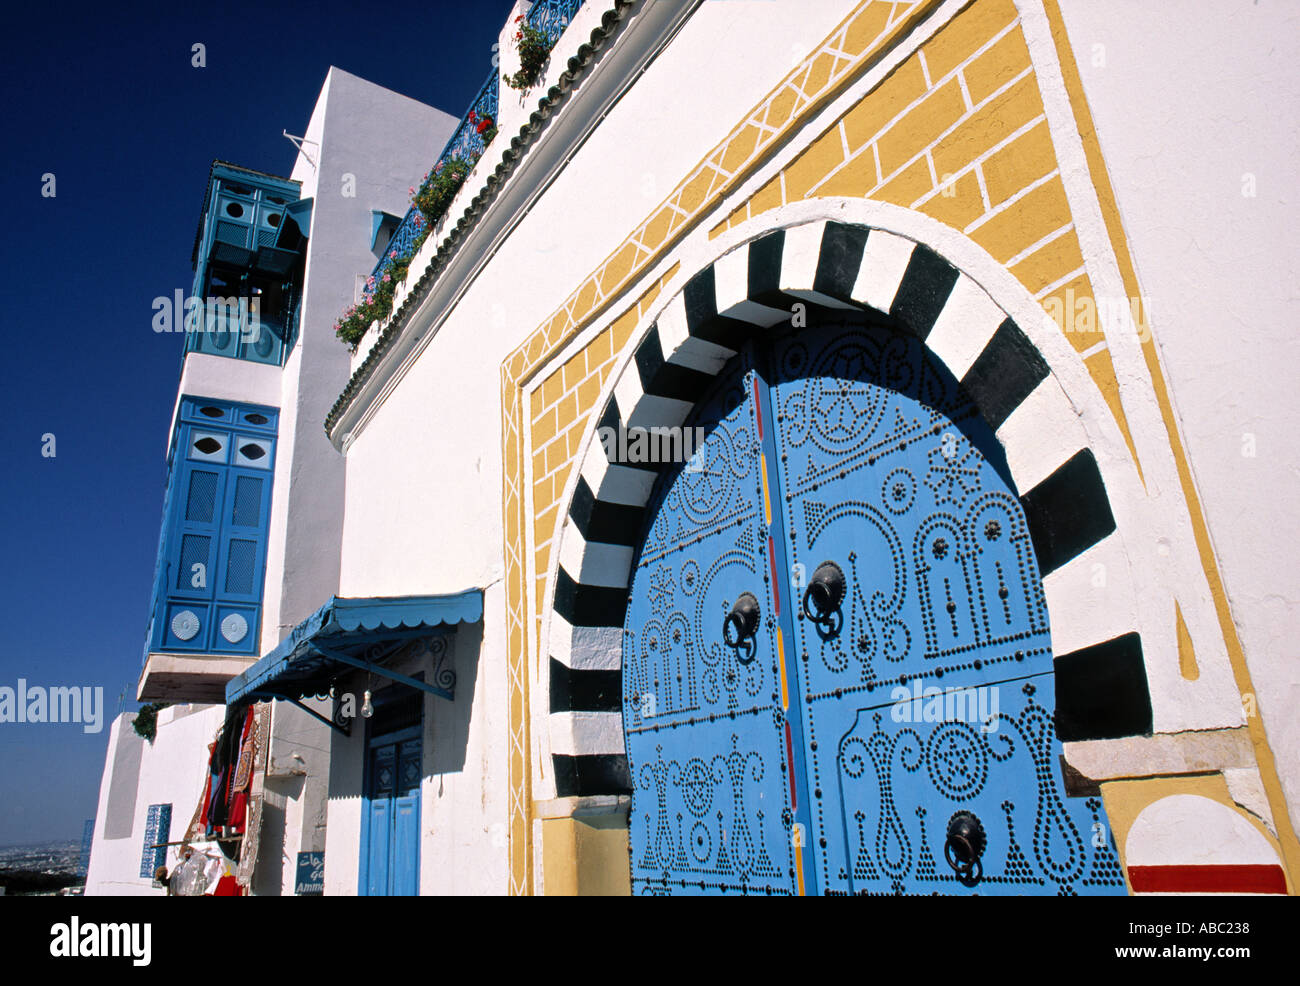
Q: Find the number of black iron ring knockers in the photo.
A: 3